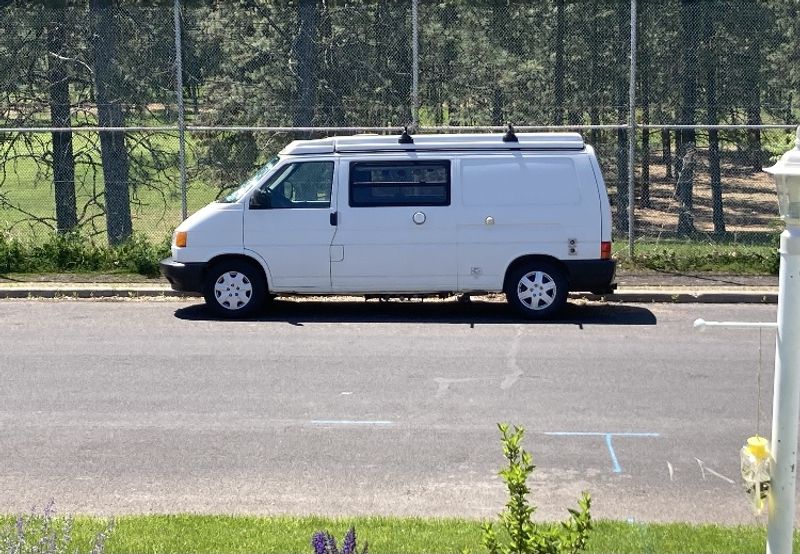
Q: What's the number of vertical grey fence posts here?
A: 3